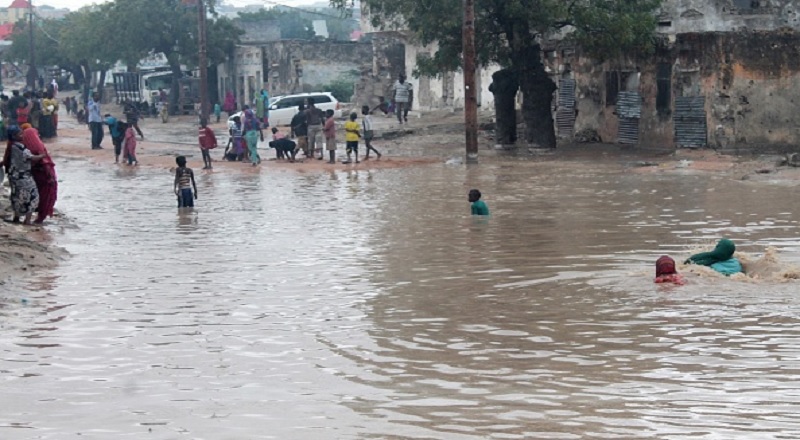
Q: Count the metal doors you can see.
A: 3